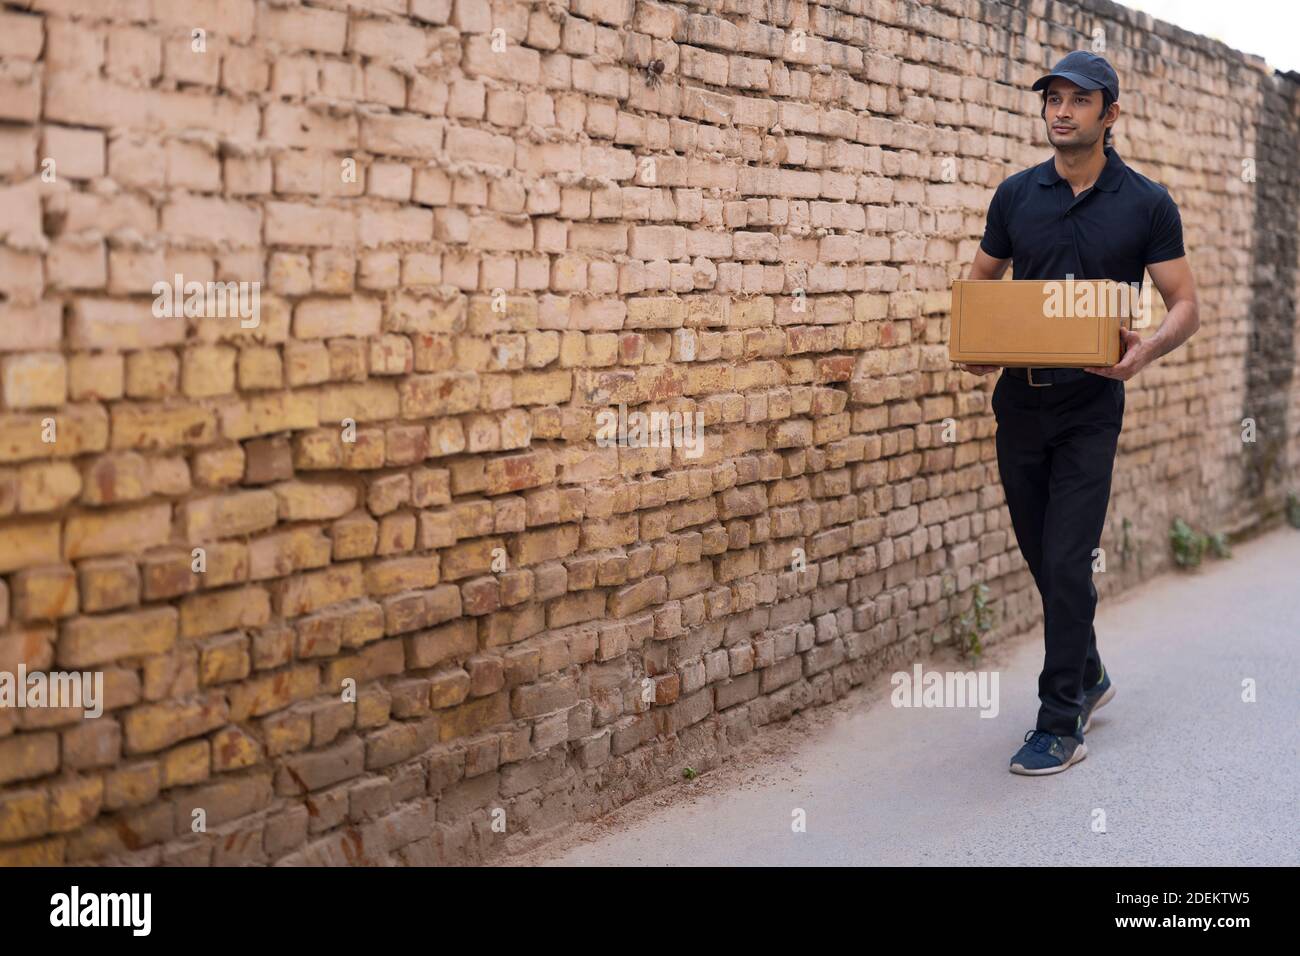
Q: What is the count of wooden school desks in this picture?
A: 0